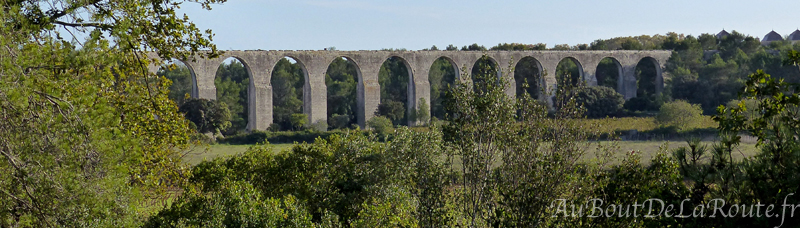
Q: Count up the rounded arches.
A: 11